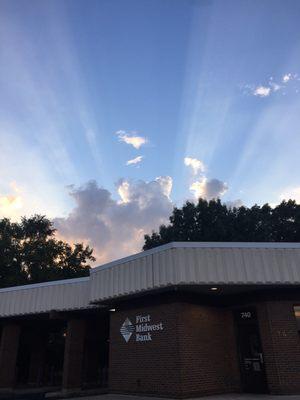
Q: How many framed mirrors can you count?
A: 0